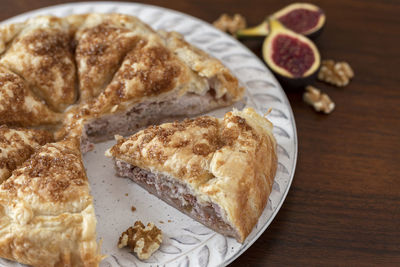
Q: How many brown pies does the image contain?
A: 1